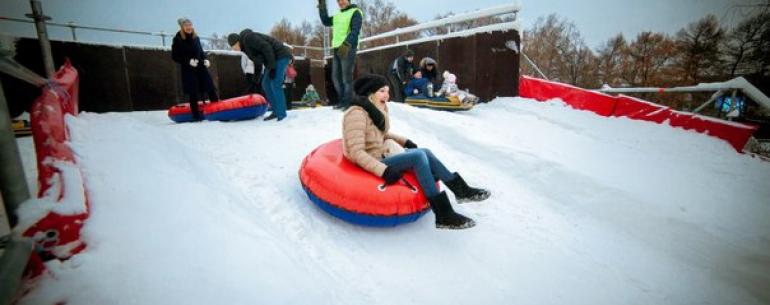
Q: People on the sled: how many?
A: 1